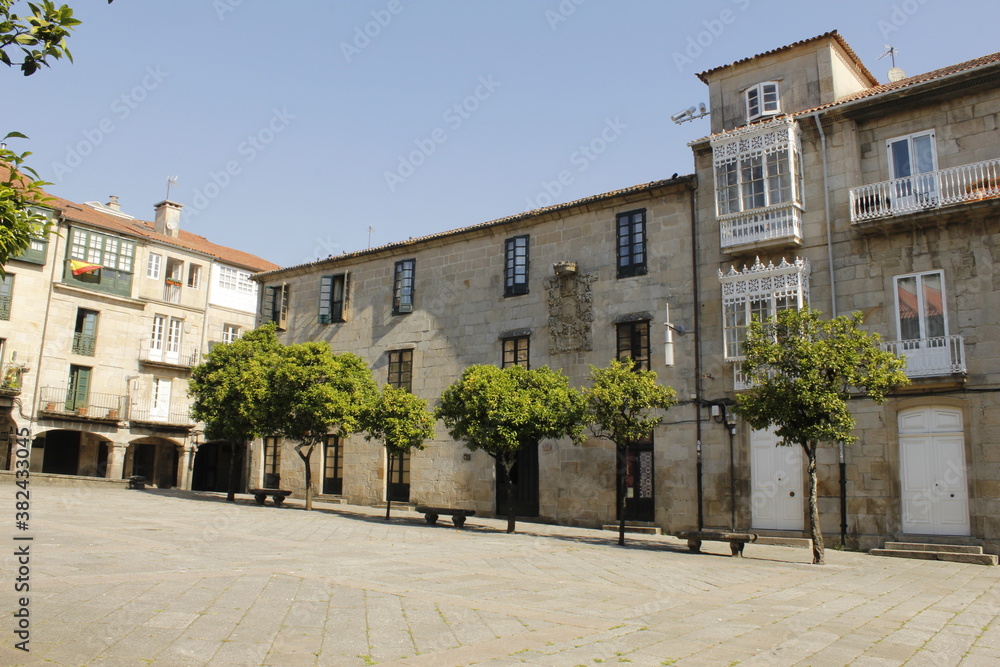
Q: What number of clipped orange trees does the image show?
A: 6